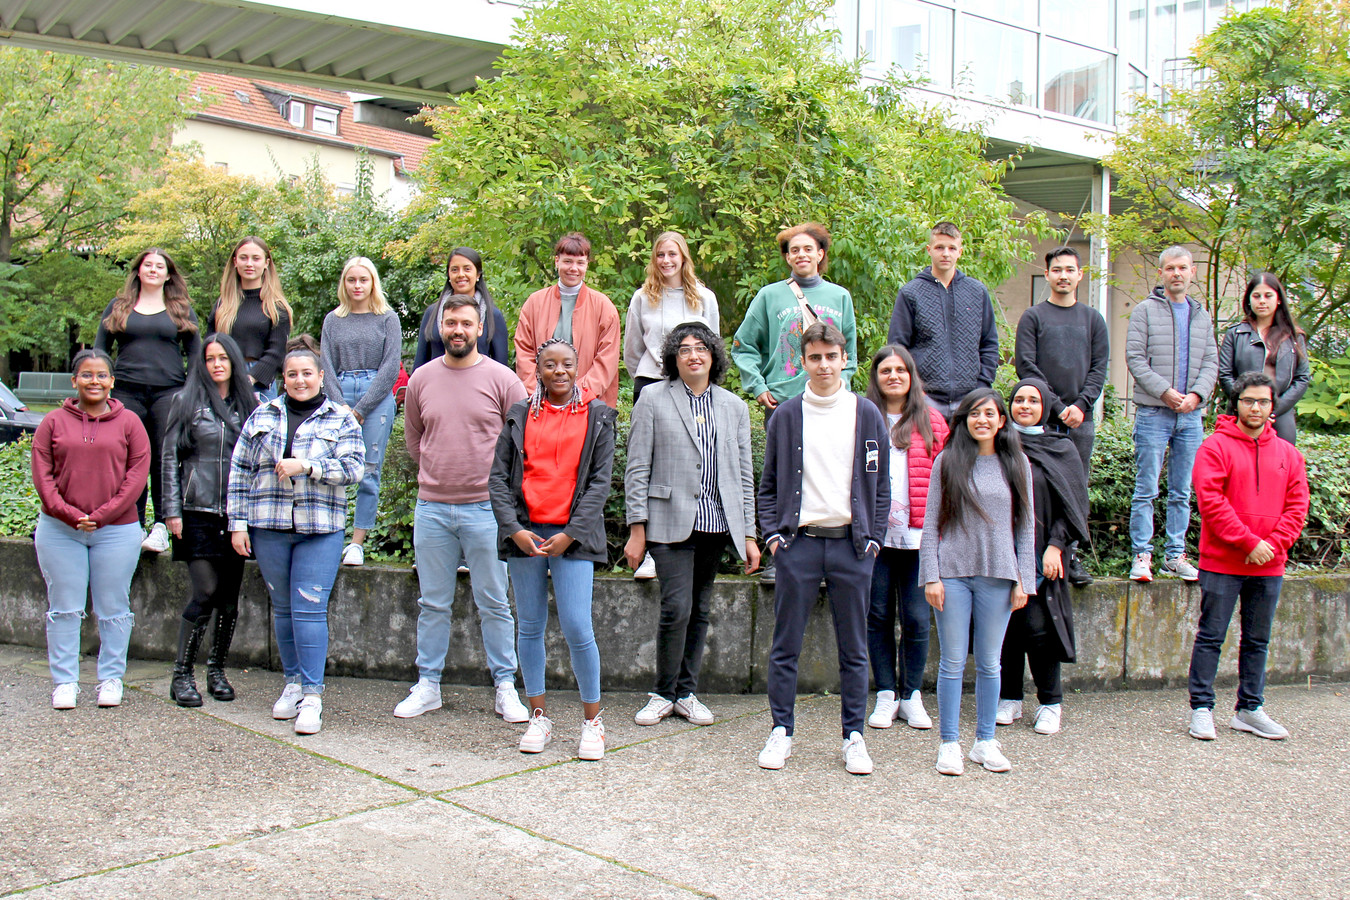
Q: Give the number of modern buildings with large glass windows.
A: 1